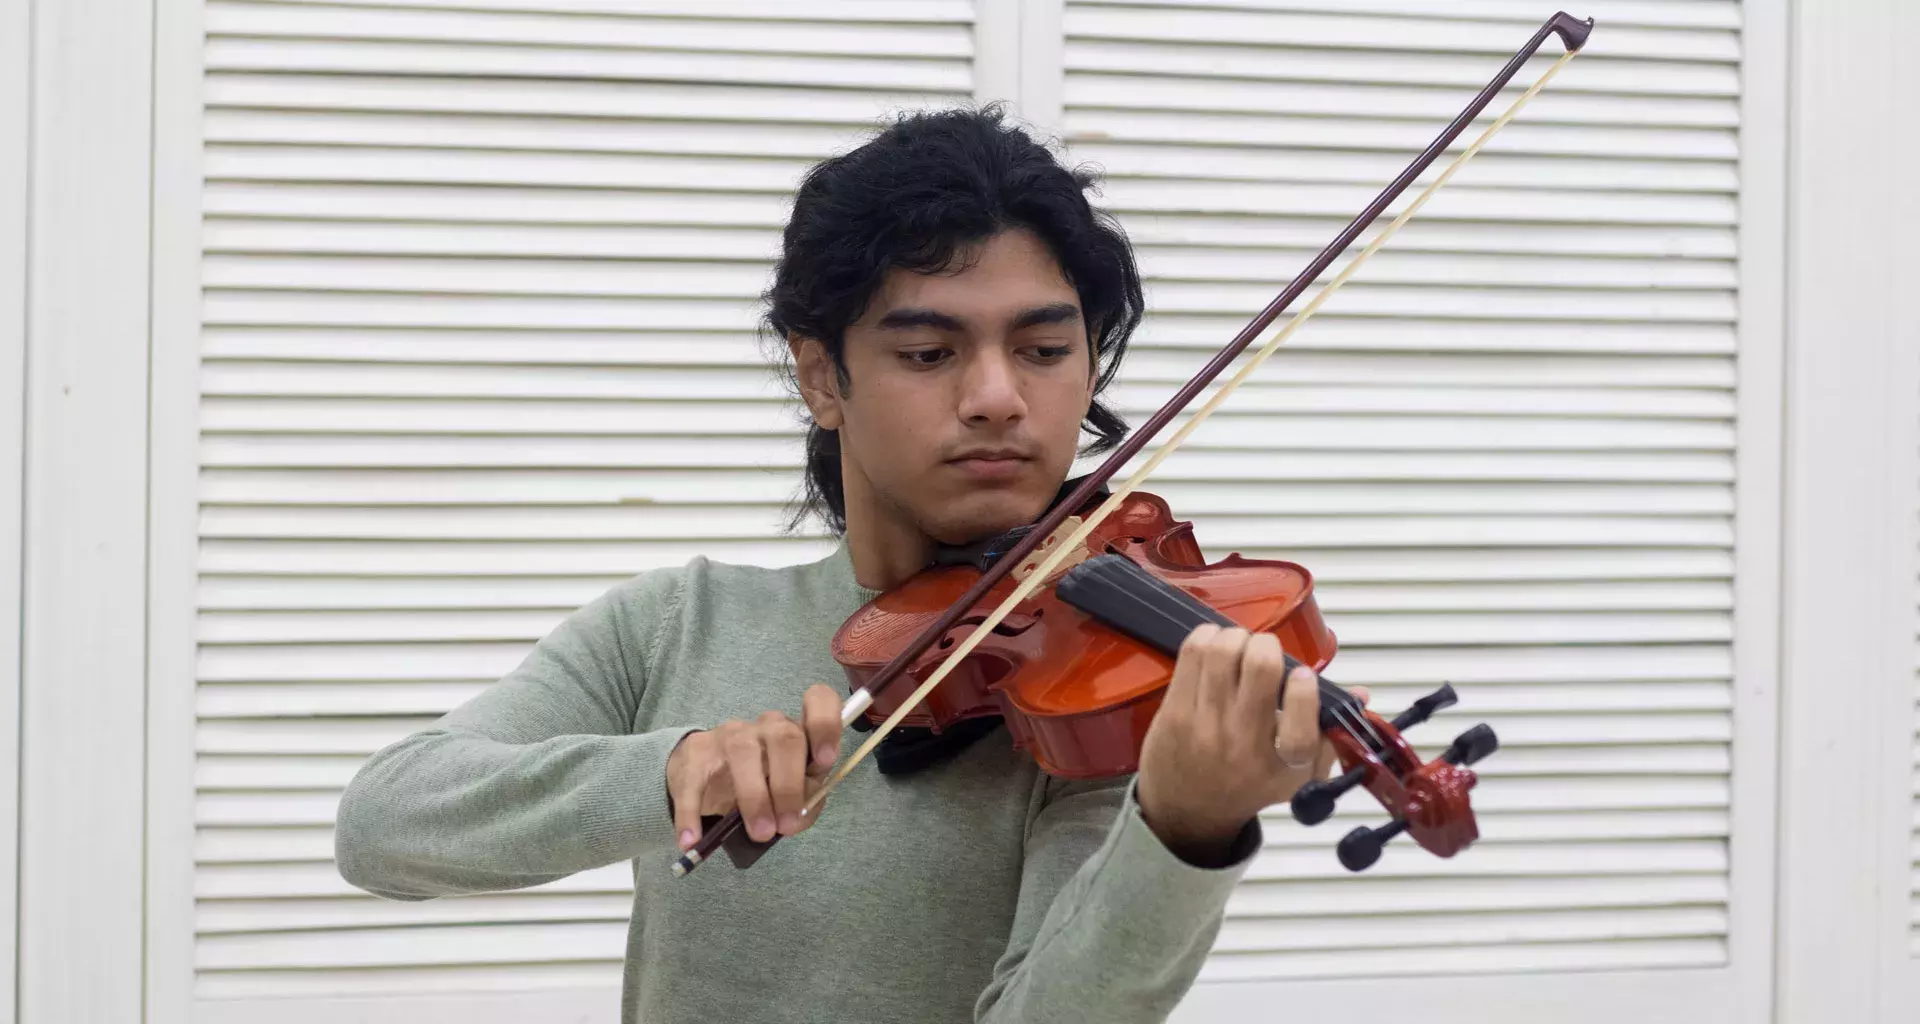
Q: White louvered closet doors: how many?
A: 2